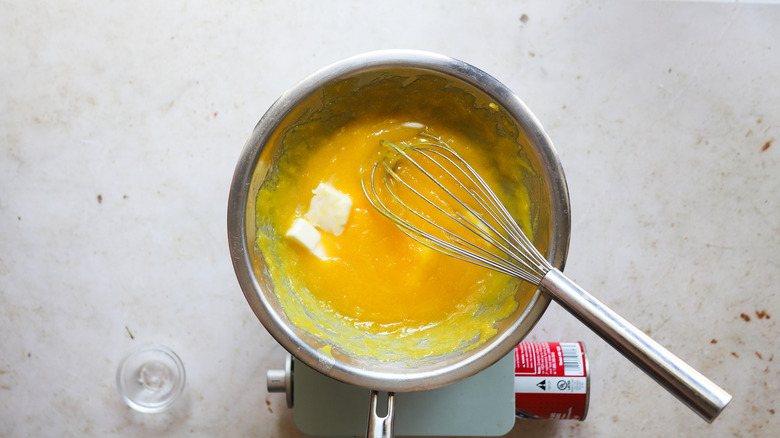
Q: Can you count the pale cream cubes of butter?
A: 2